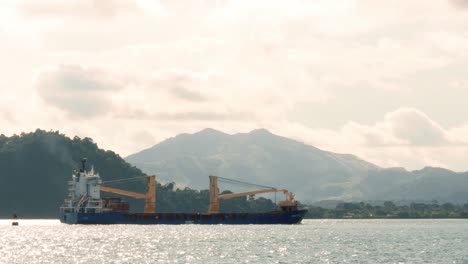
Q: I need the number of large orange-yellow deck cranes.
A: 2